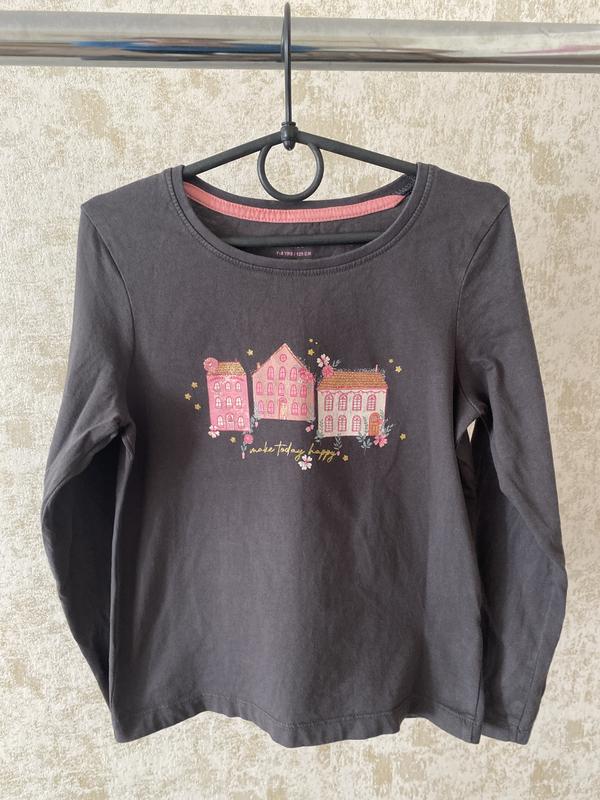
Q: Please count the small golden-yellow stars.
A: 11